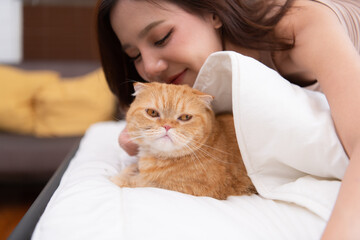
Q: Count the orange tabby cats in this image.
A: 1